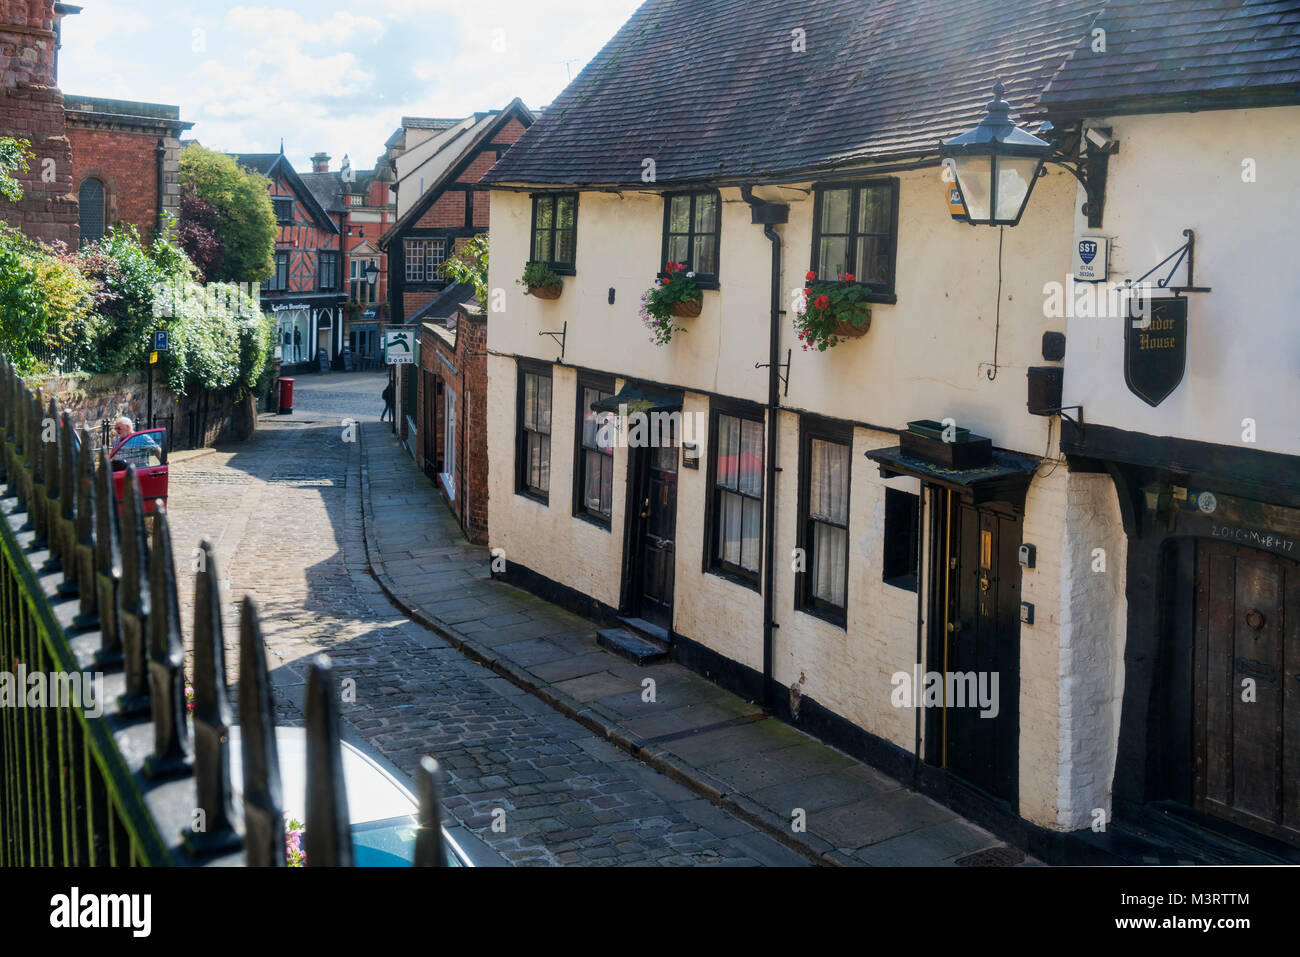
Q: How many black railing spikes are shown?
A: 15